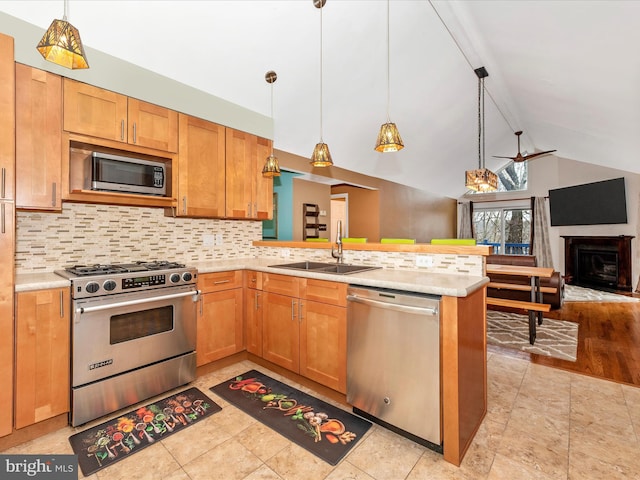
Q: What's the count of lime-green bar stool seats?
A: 4